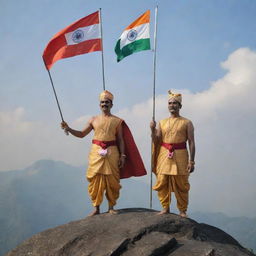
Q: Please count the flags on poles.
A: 2